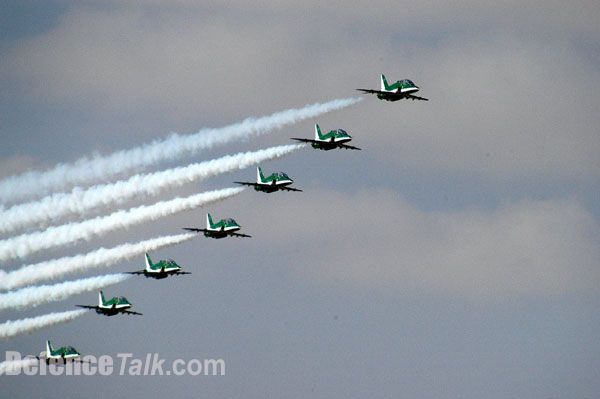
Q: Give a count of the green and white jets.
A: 7